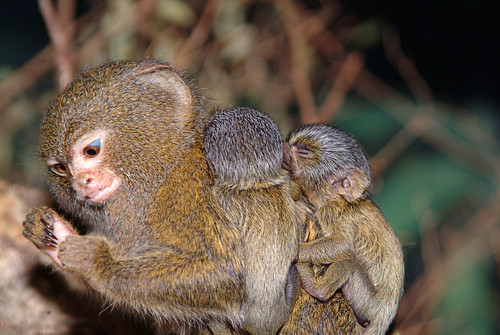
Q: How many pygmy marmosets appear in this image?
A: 3